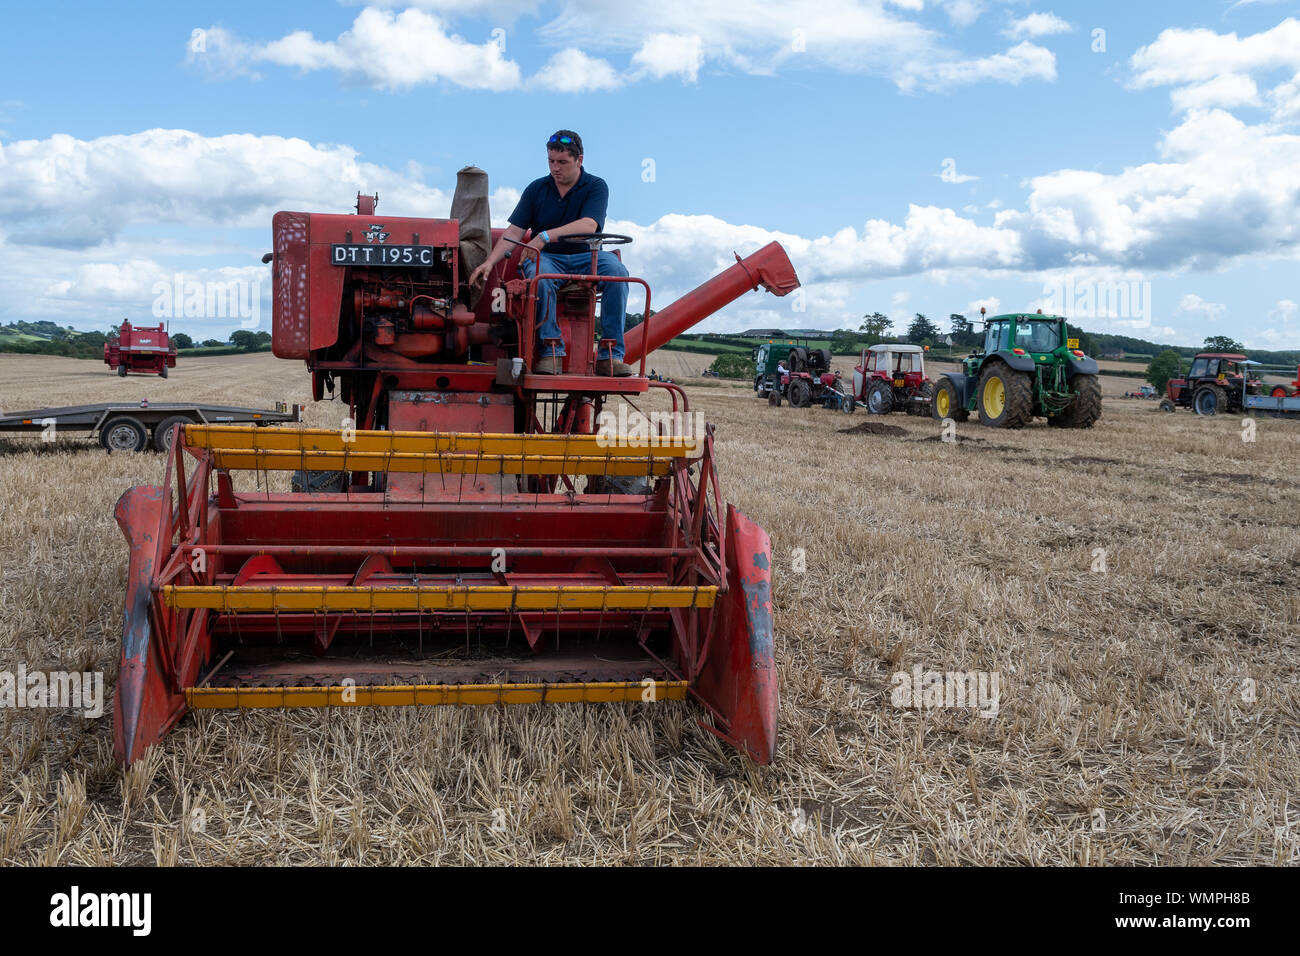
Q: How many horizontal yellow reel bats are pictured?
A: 4